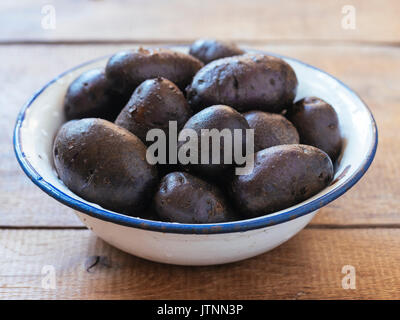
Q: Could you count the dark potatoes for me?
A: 11